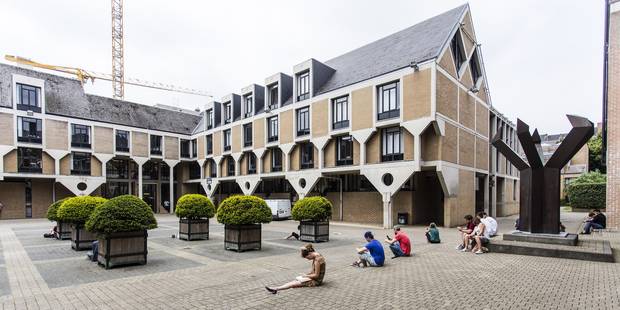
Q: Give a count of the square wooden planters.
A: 6